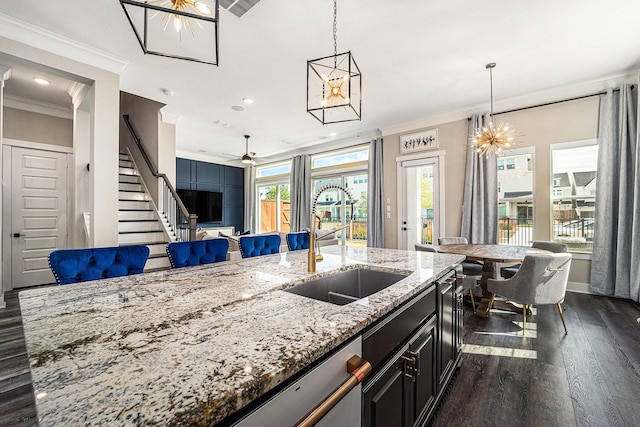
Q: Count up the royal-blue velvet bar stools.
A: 4